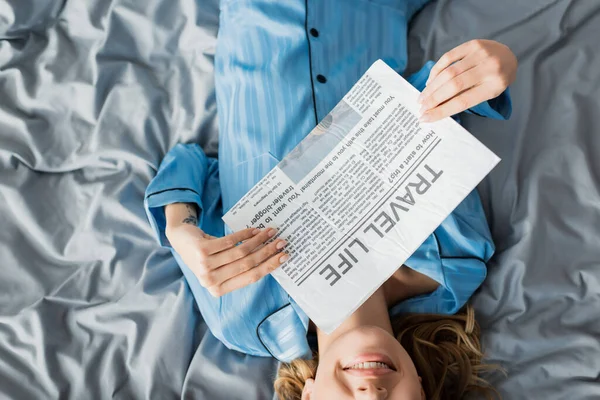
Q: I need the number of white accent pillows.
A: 0